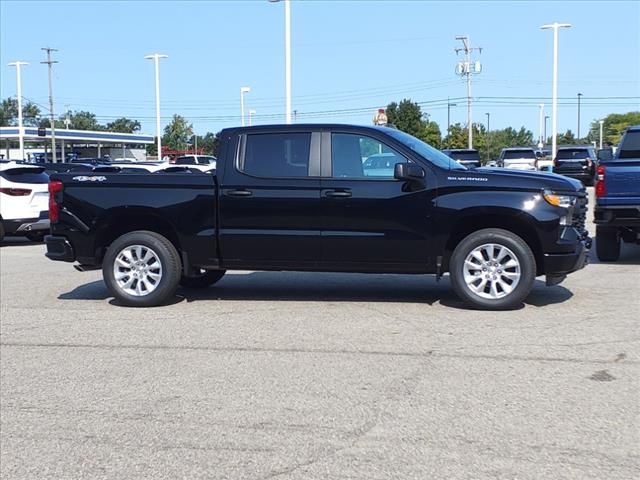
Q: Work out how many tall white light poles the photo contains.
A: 4